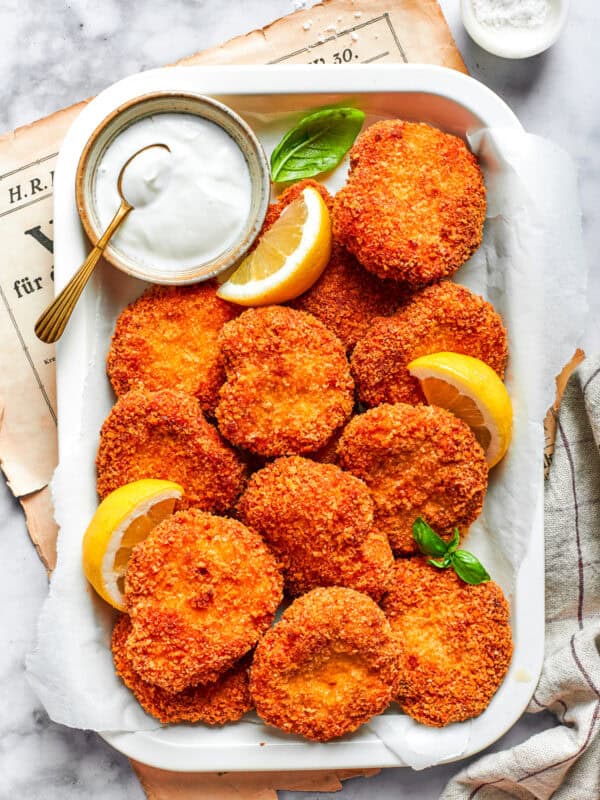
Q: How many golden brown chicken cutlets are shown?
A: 12